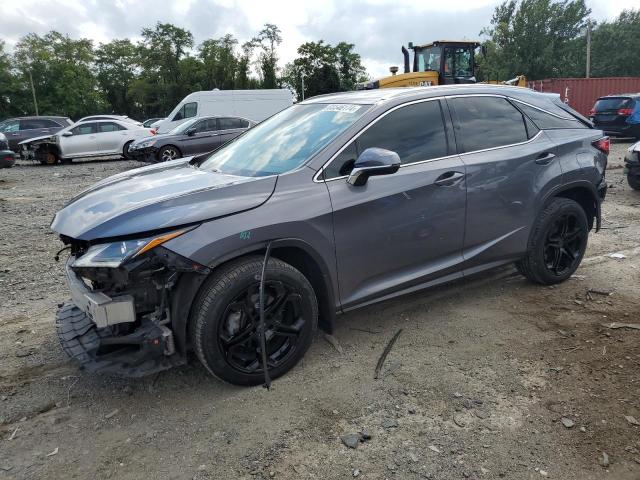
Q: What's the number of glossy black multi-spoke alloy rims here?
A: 2